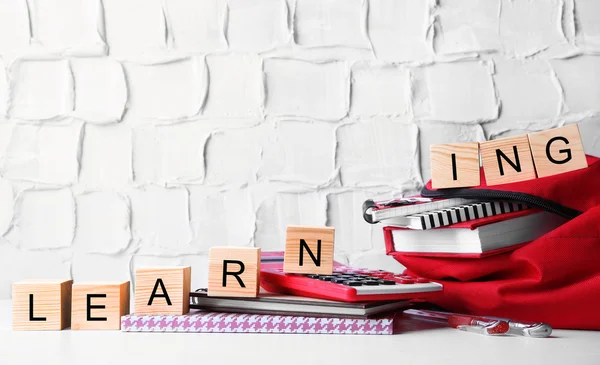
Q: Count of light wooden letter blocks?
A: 8